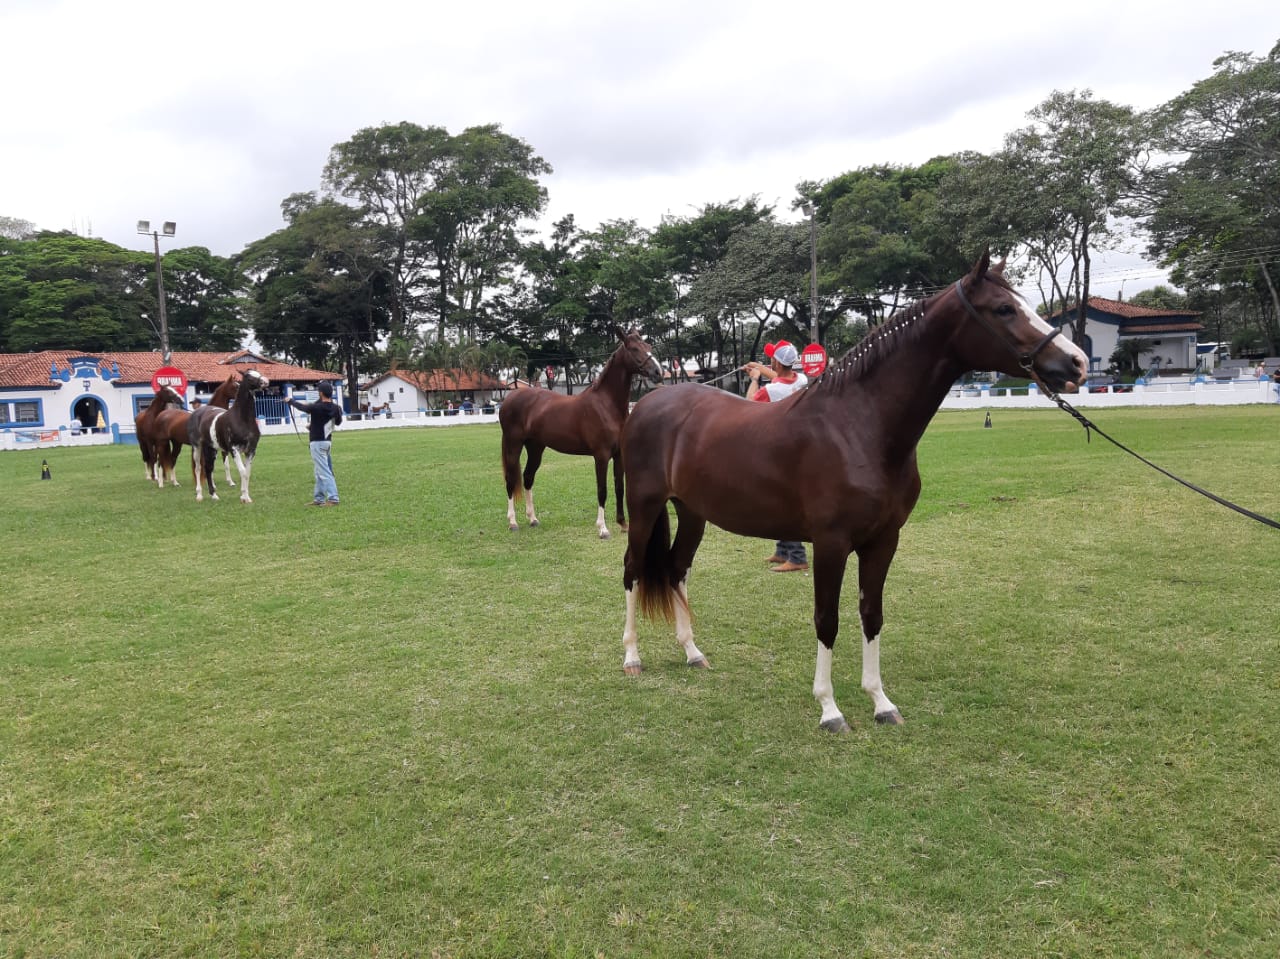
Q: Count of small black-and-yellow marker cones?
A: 2